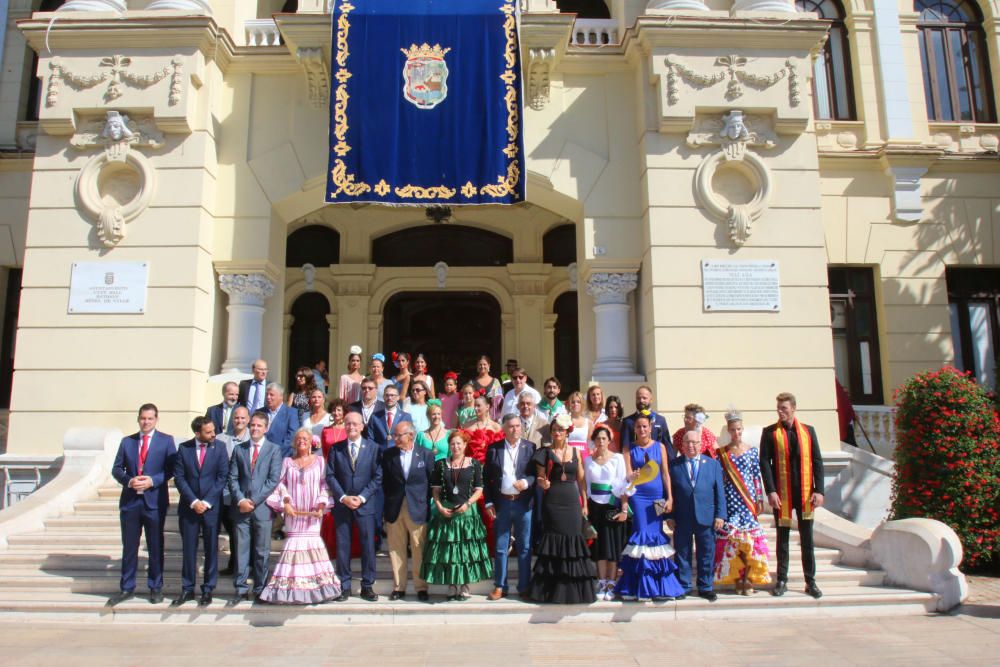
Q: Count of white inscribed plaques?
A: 2